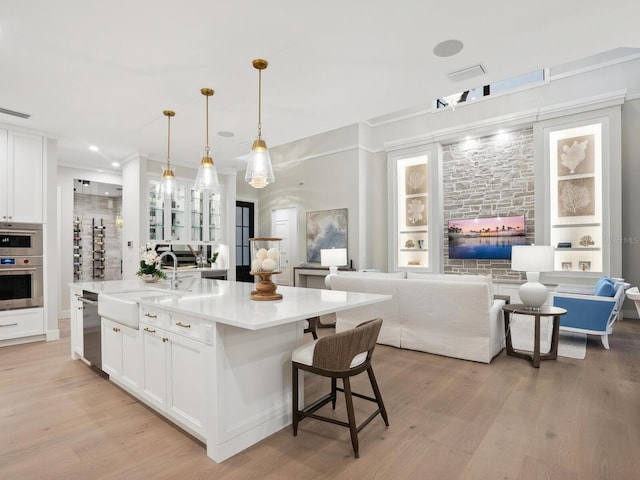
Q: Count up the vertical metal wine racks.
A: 2